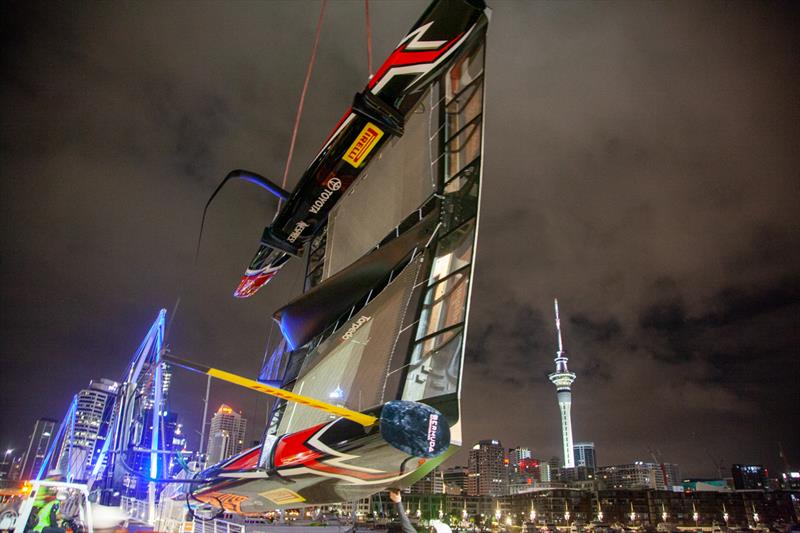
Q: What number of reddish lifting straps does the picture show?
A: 2